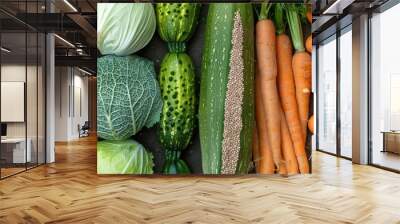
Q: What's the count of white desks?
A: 1